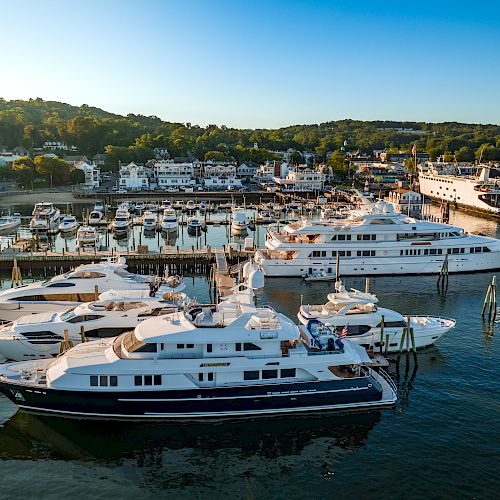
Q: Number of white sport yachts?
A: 3